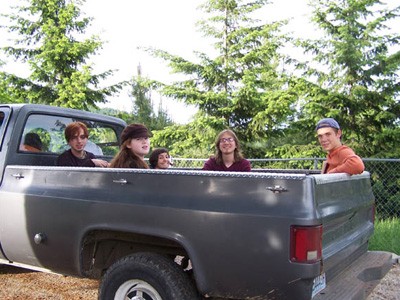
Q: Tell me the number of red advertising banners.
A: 0